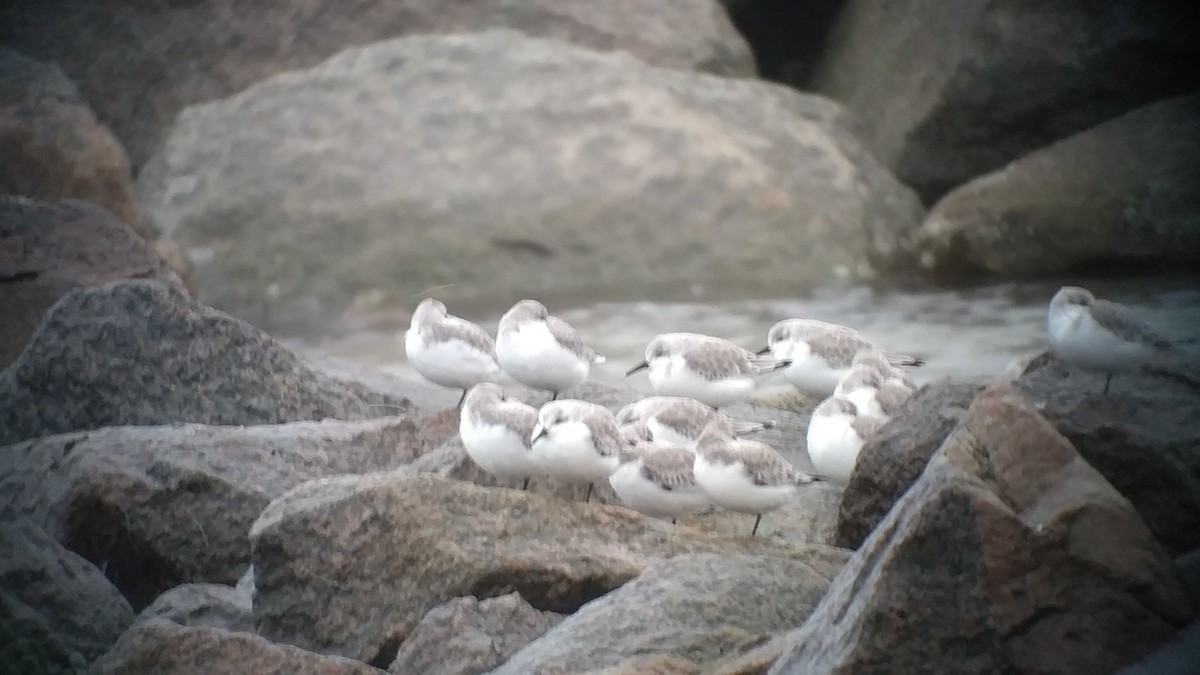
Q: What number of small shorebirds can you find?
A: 13